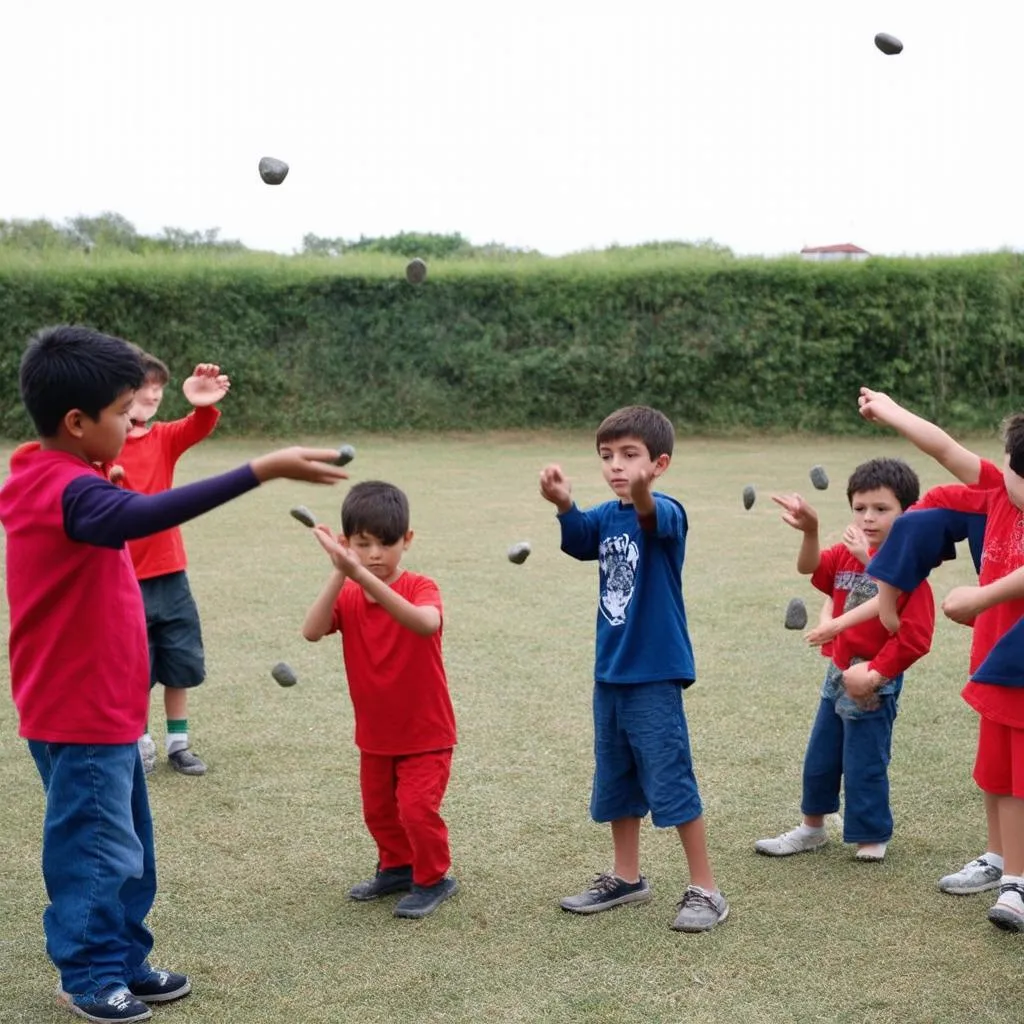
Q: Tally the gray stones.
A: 10